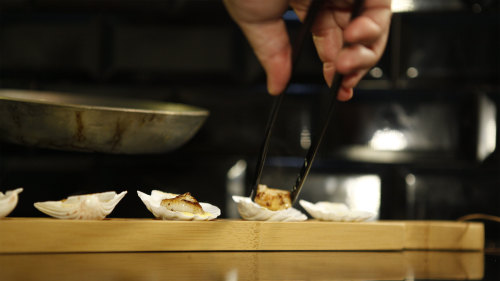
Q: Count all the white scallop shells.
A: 5